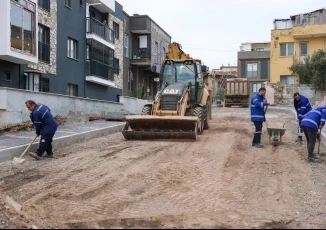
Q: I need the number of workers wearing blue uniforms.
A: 4